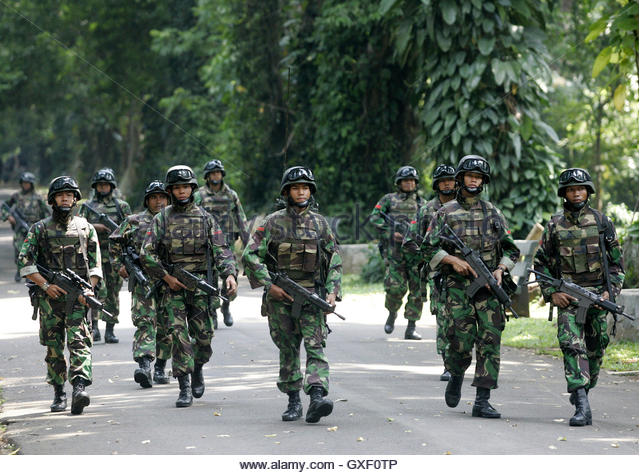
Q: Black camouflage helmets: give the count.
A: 11